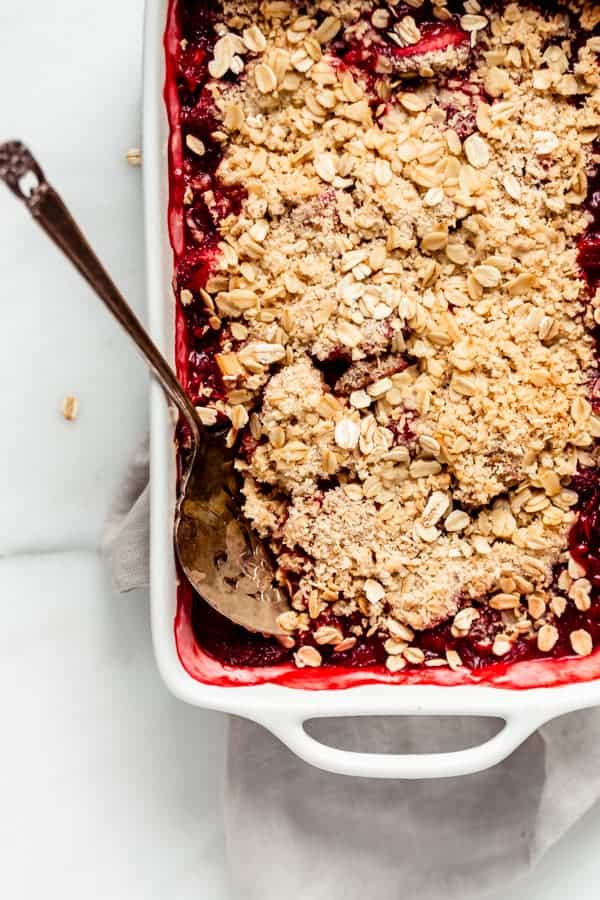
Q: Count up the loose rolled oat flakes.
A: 2